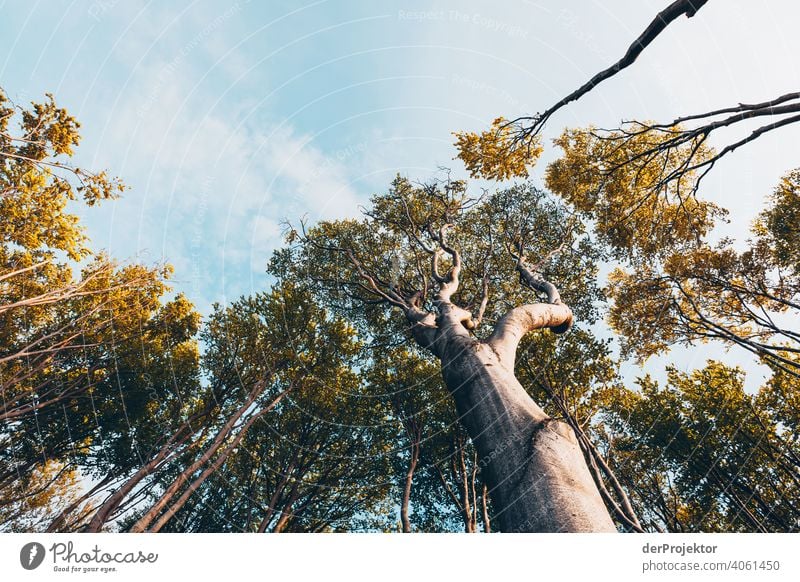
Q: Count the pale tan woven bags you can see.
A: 0